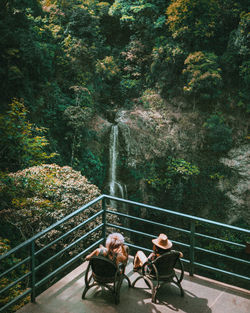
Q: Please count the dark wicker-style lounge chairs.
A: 2